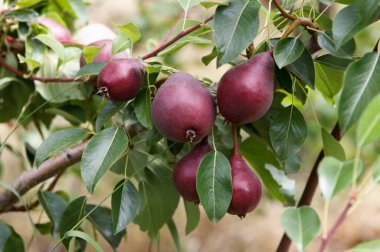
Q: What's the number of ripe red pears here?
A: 5